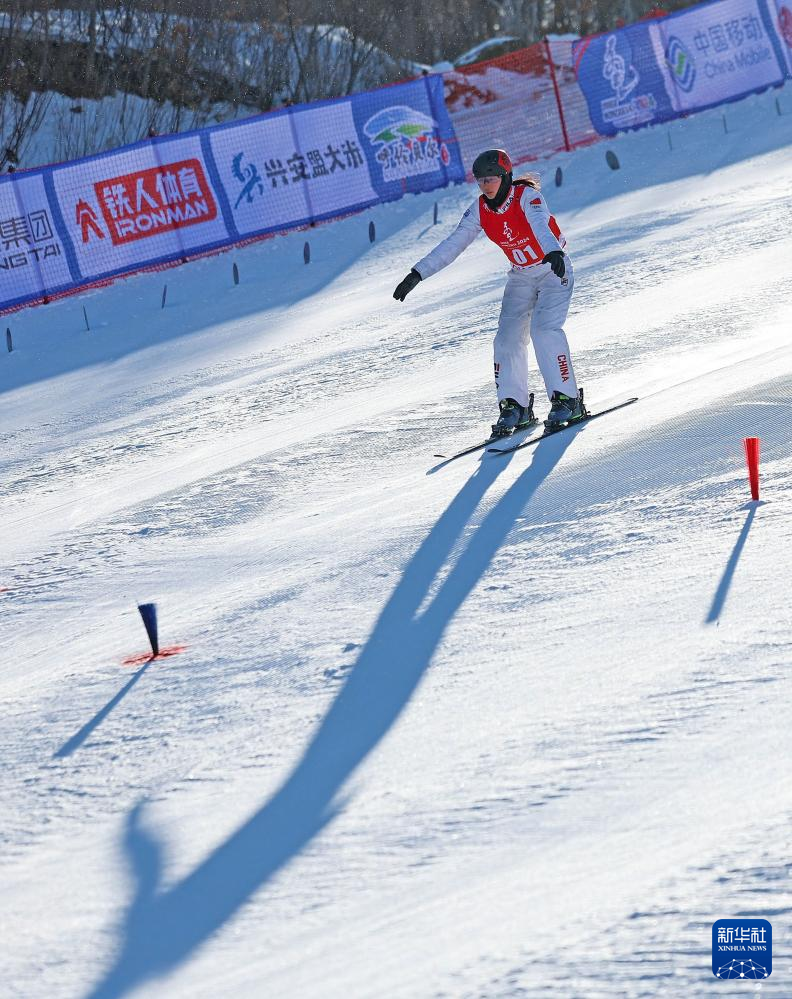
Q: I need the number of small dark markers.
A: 12